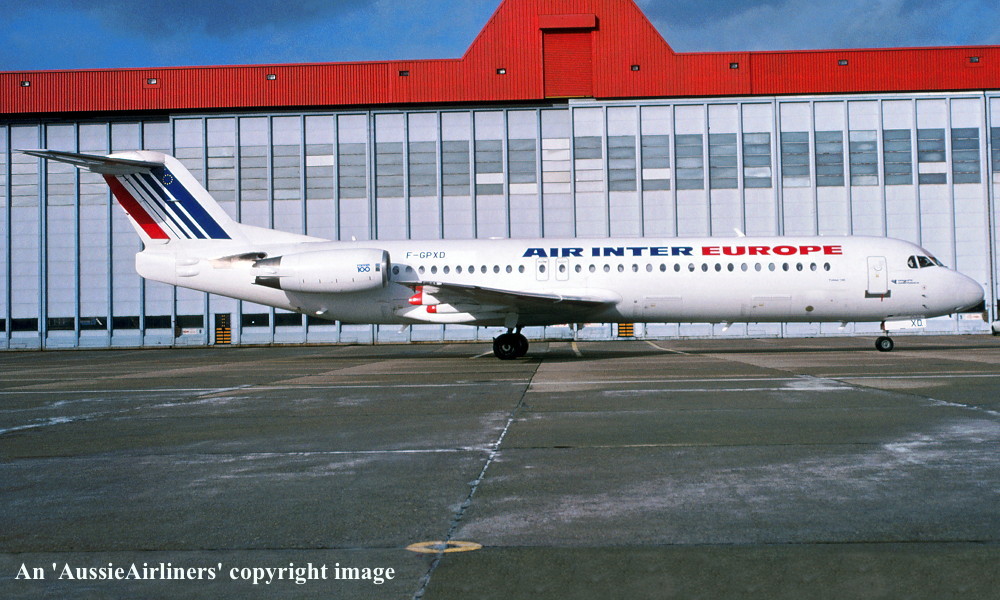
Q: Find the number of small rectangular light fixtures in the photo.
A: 9